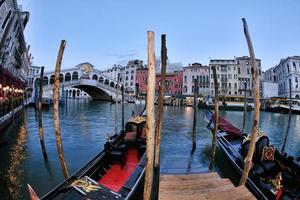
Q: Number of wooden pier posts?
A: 11